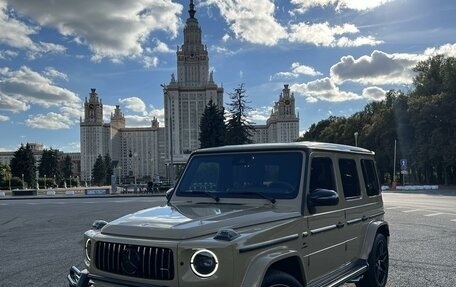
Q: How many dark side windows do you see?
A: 3